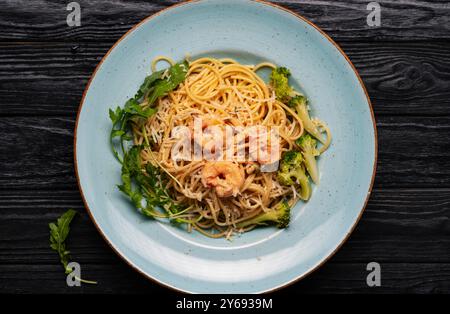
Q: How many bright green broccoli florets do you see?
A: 5